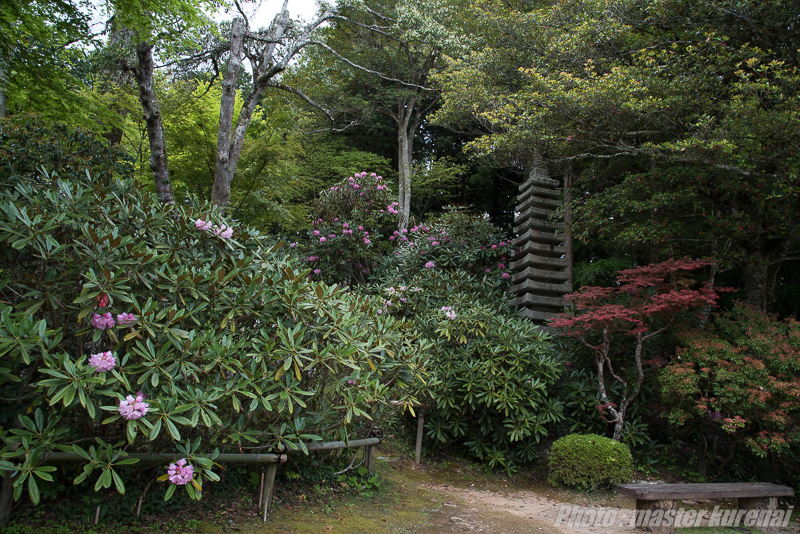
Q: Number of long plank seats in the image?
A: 1